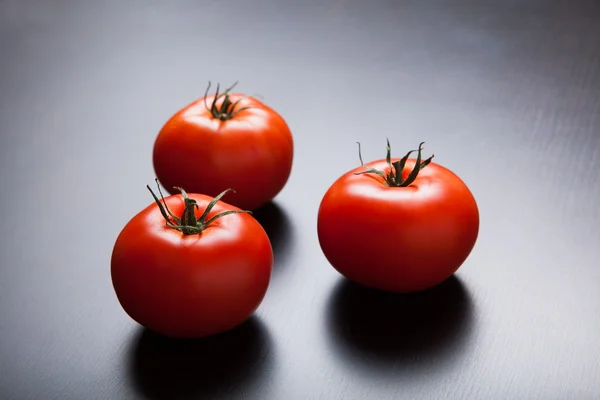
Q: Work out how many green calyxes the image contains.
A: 3